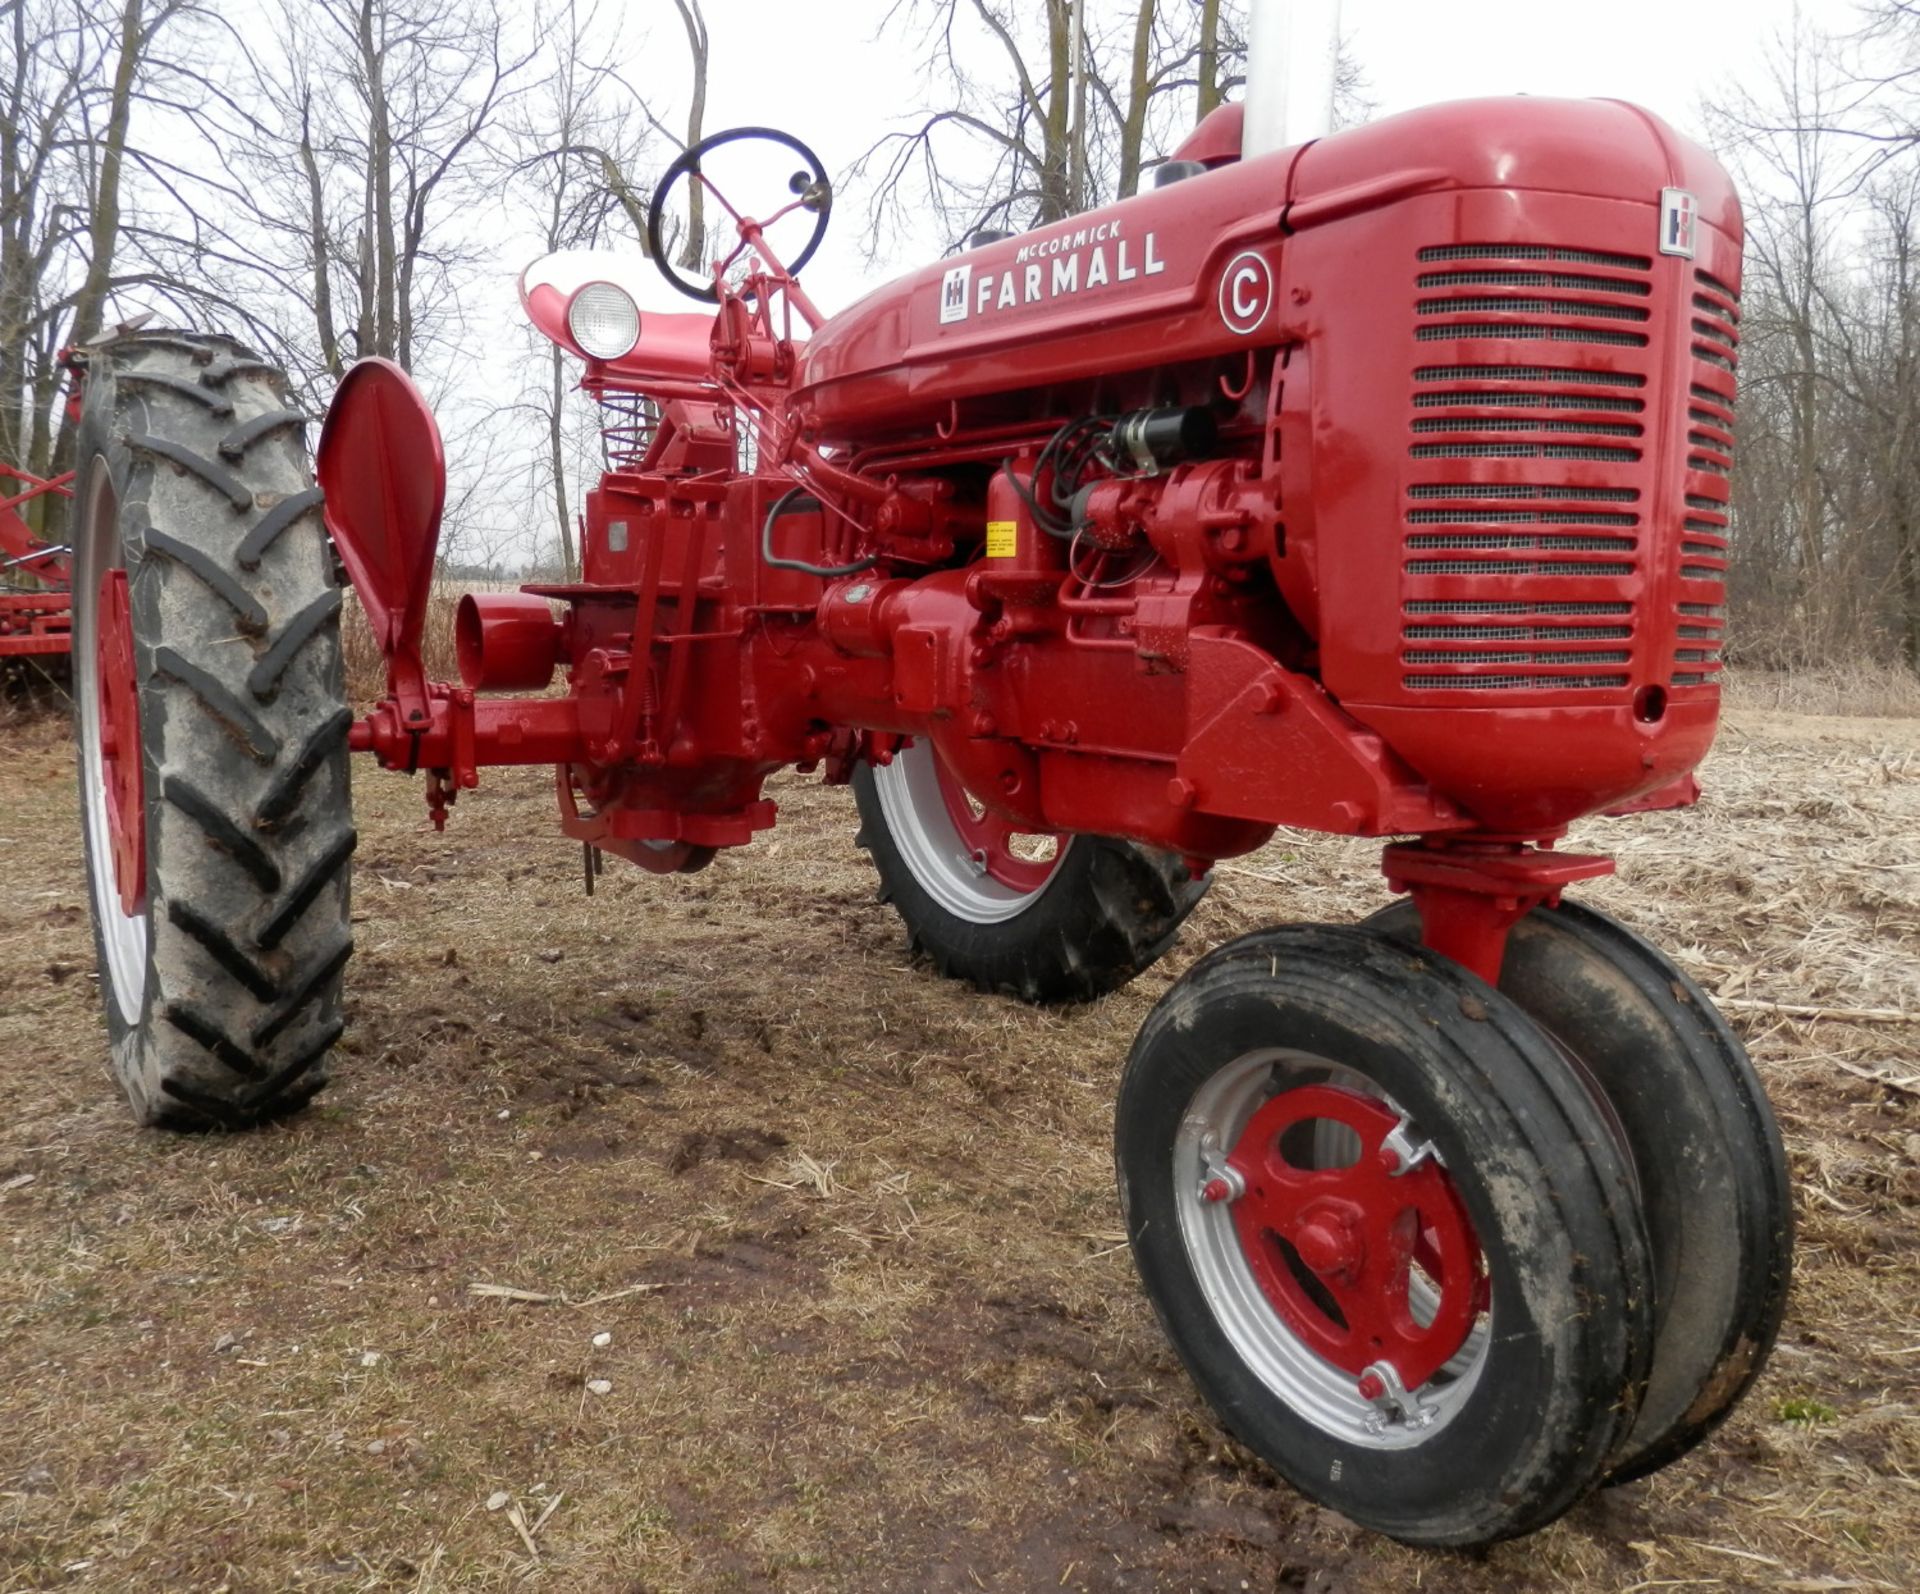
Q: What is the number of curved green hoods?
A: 0